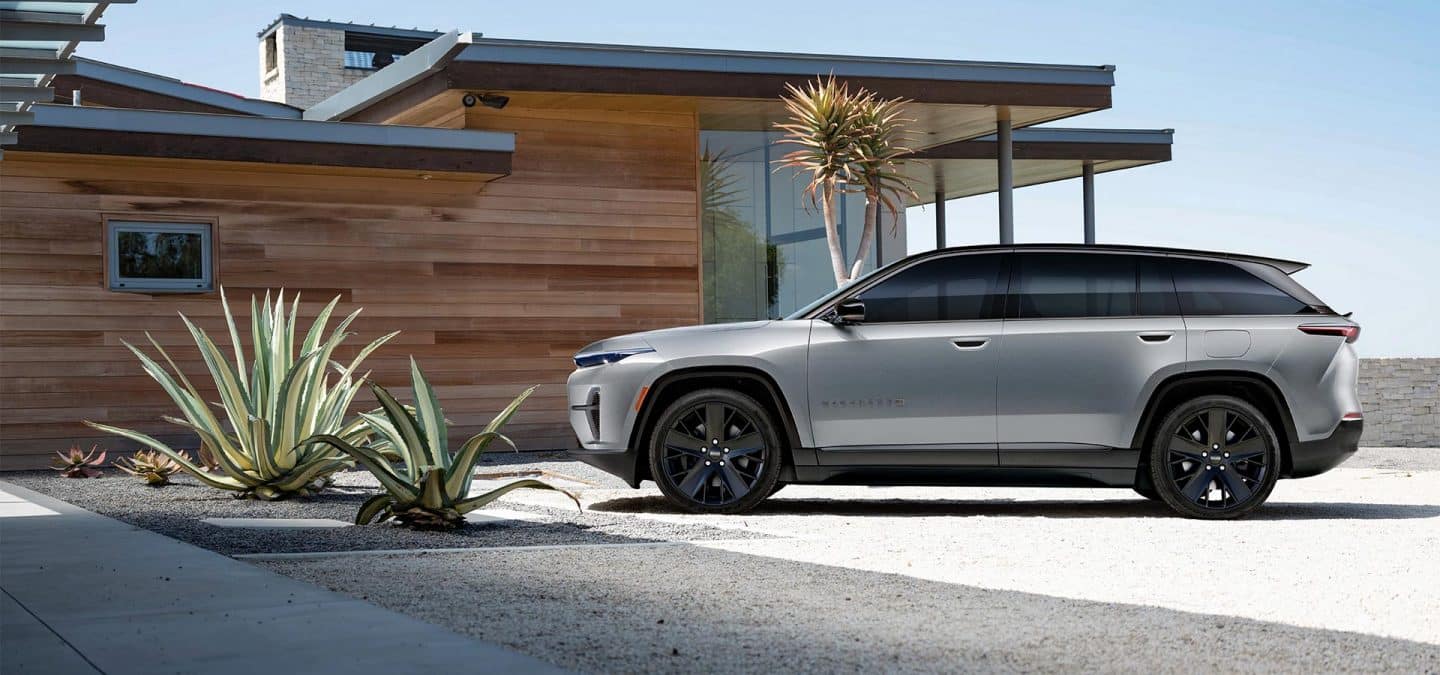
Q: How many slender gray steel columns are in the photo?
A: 3